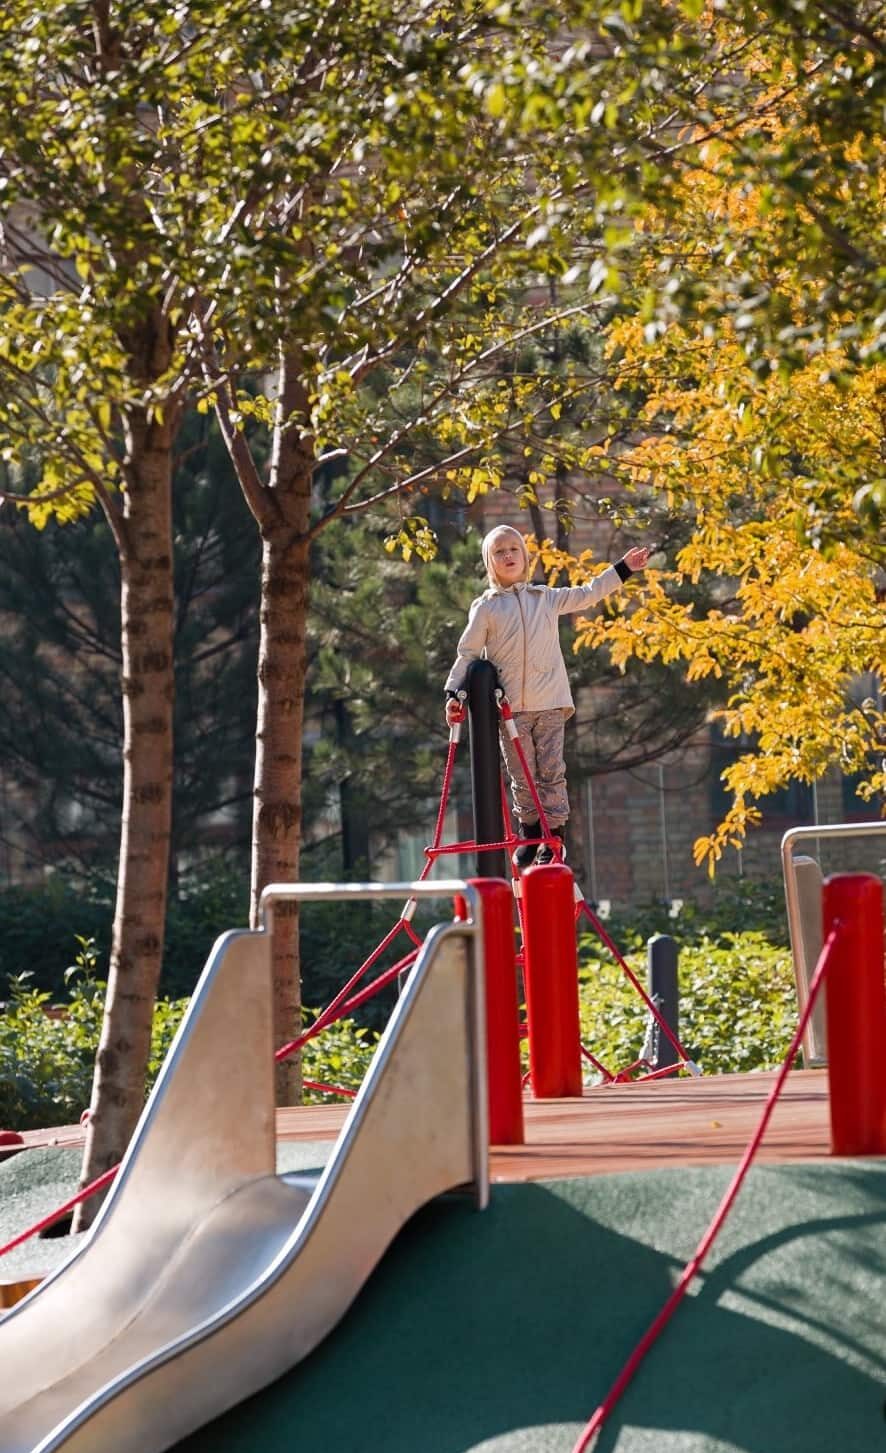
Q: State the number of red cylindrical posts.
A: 3